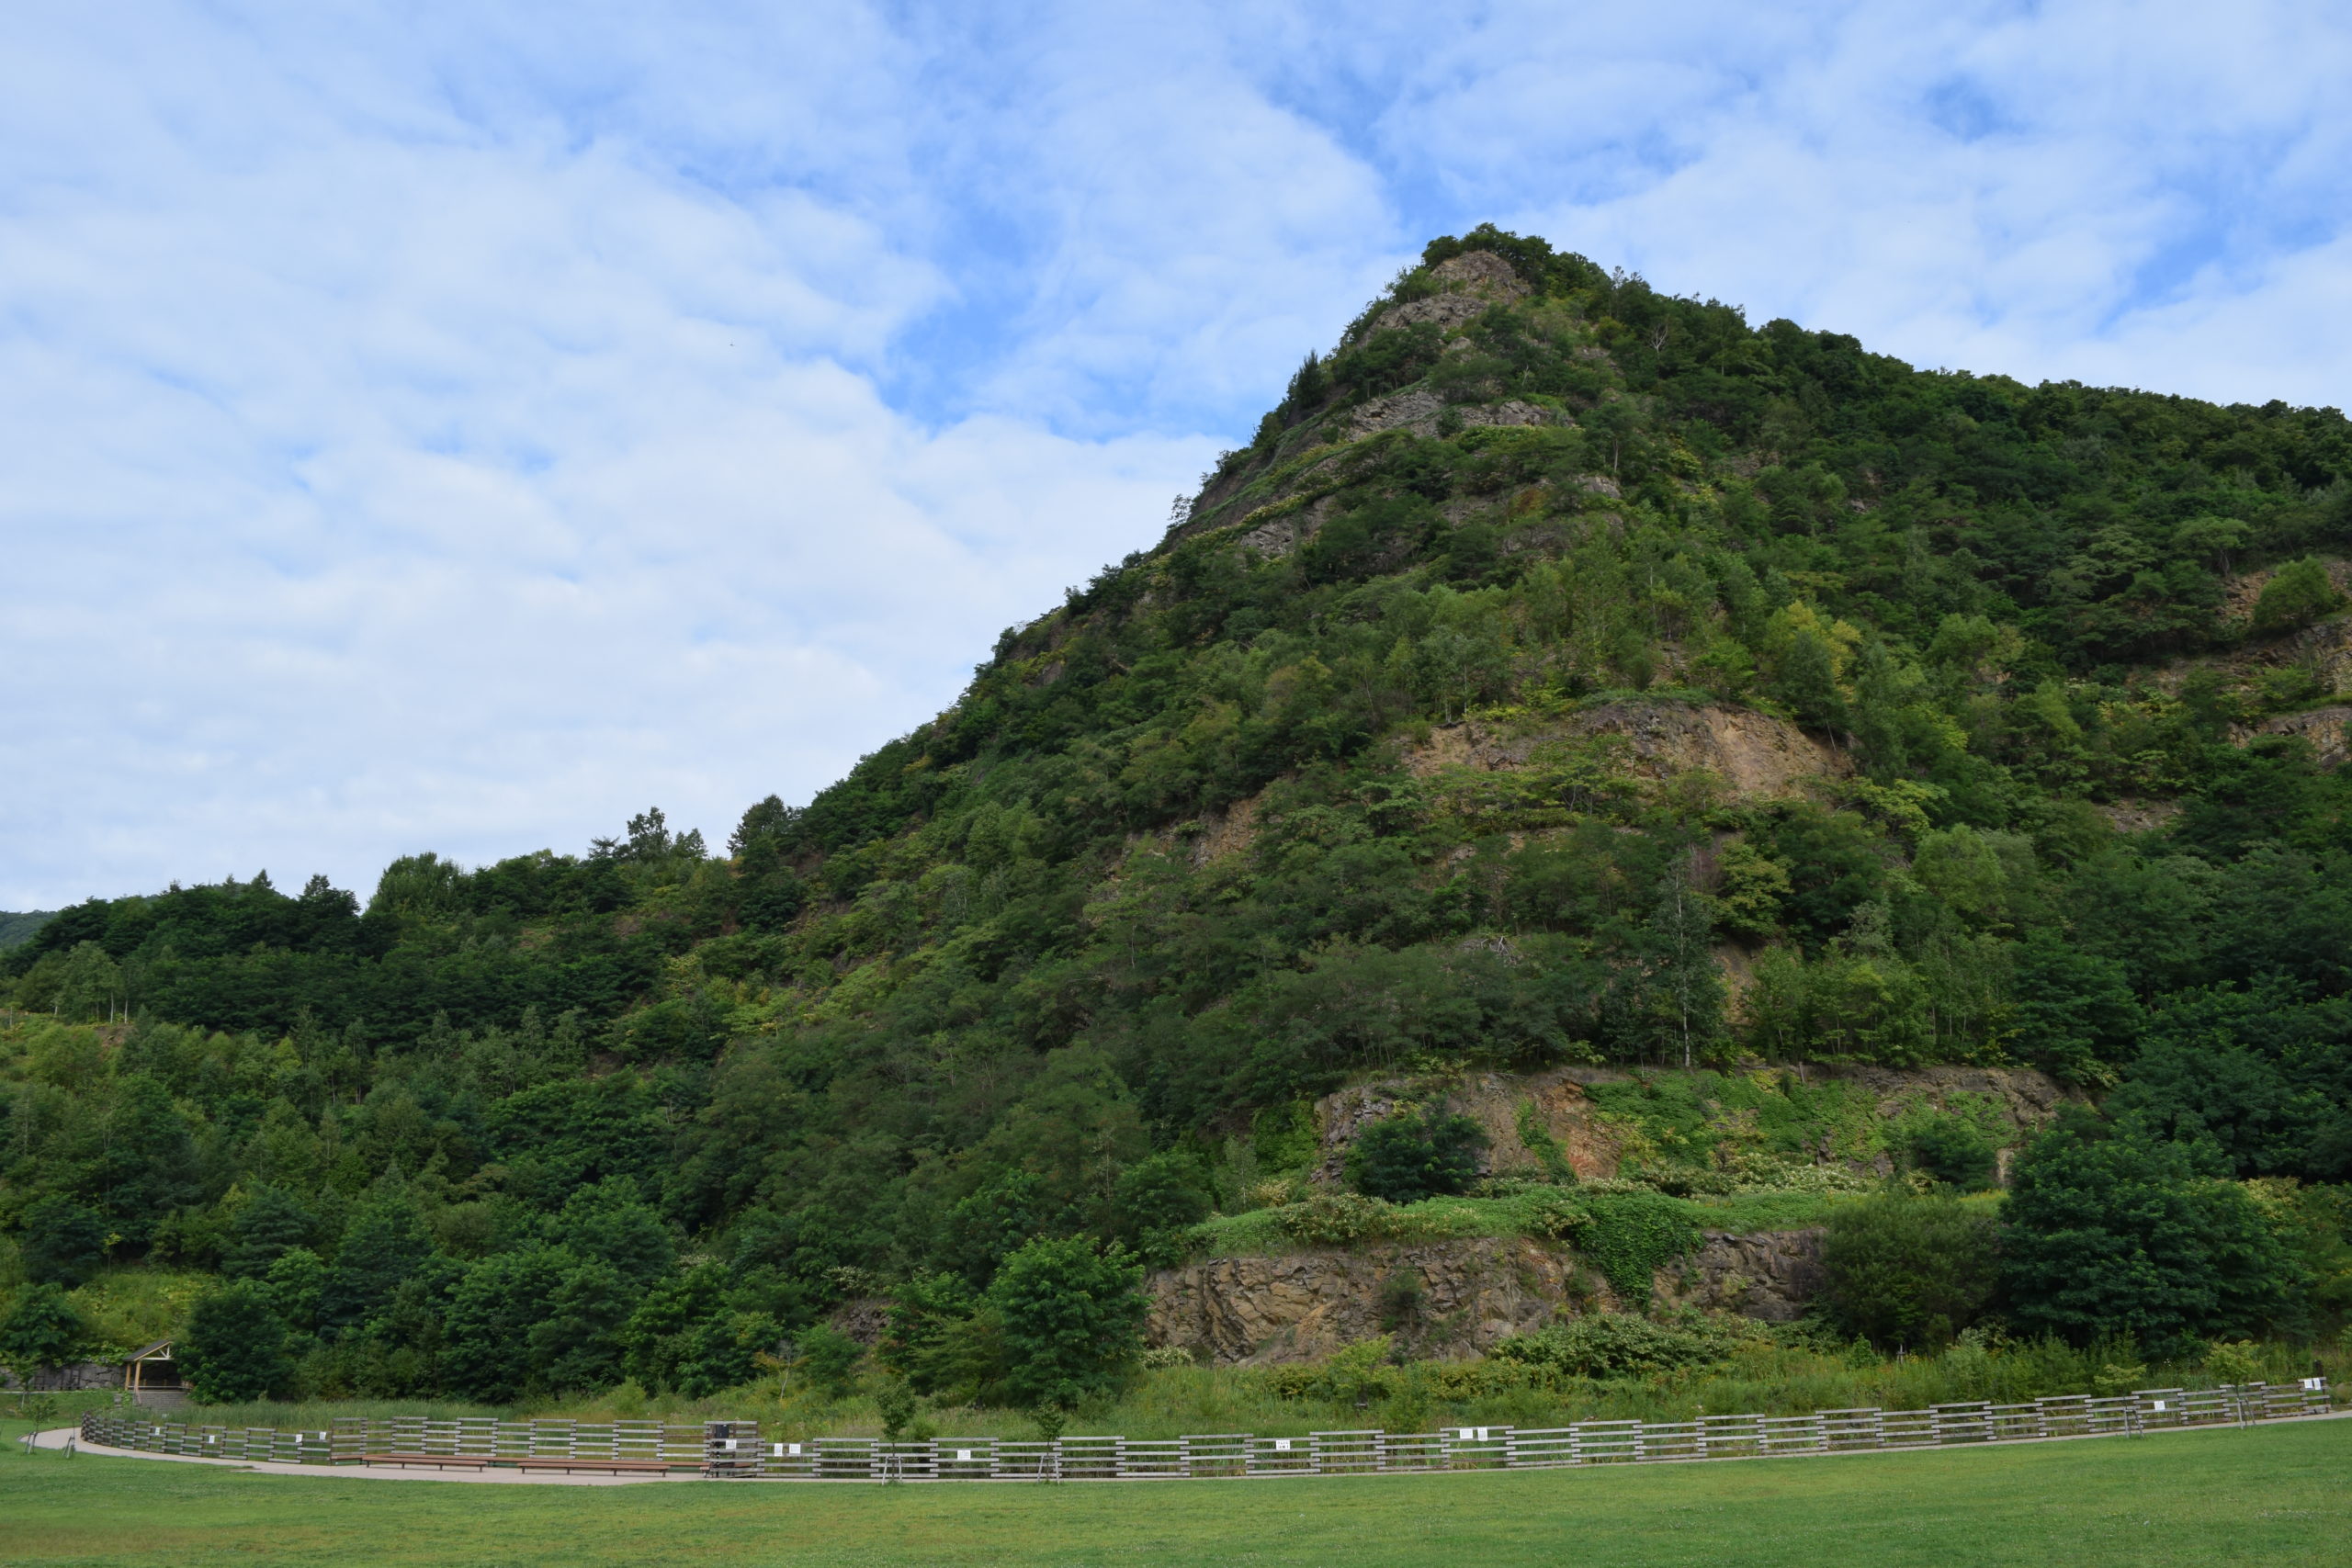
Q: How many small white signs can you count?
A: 14